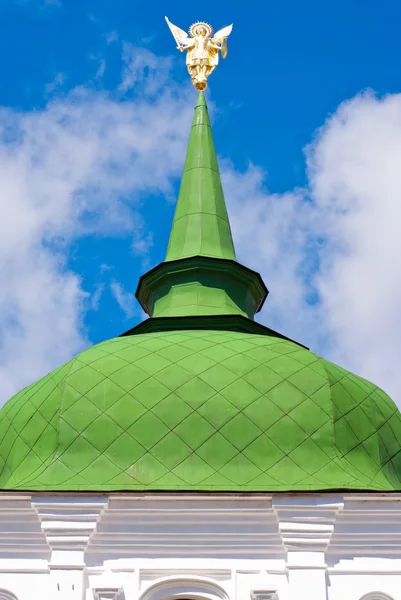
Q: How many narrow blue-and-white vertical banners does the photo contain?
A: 0